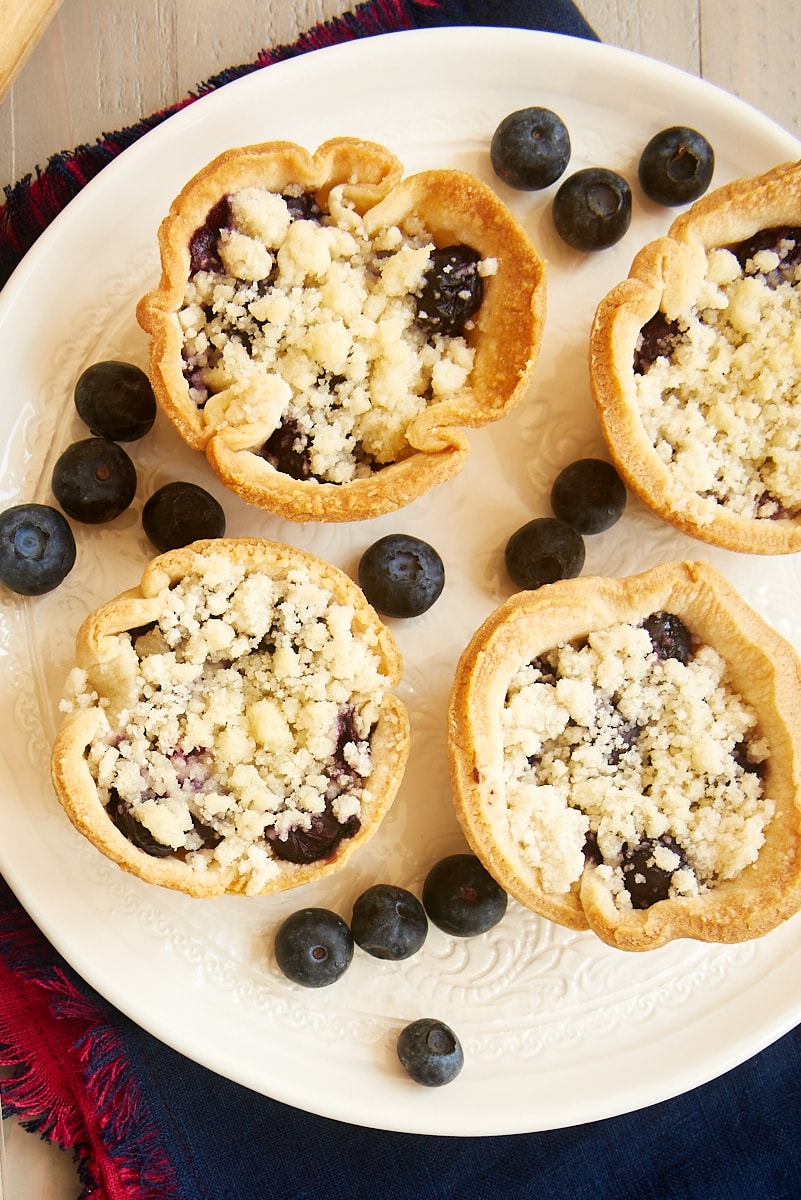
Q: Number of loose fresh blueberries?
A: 14